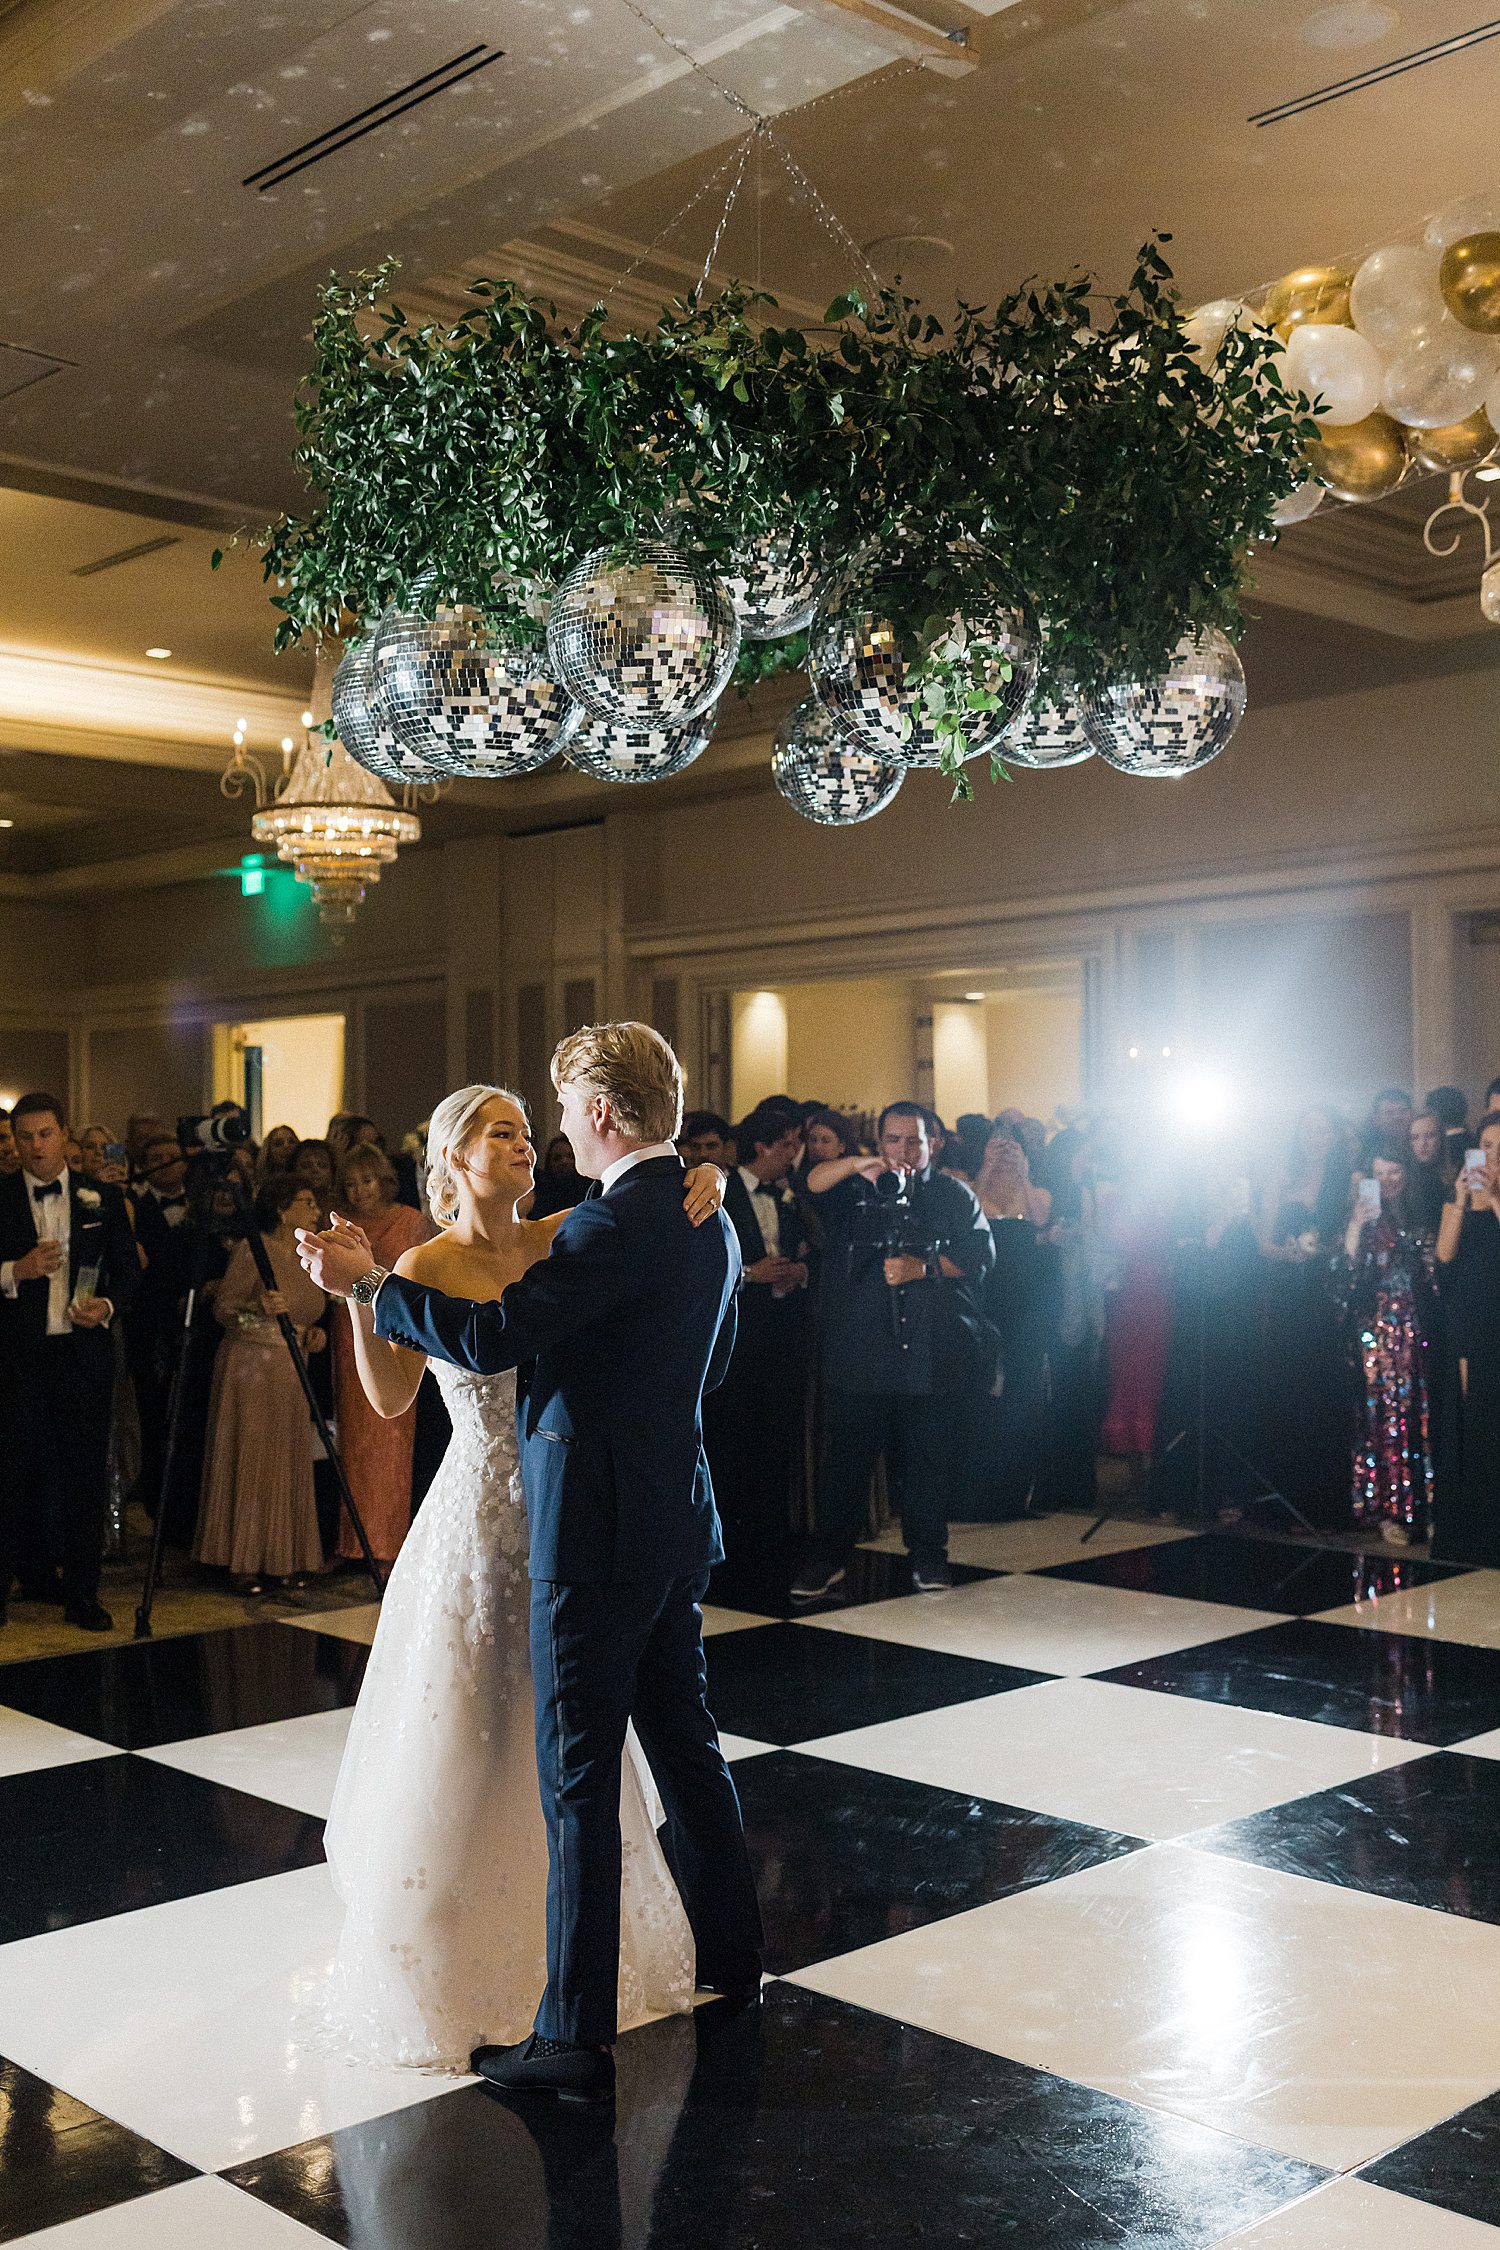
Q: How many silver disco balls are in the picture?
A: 9